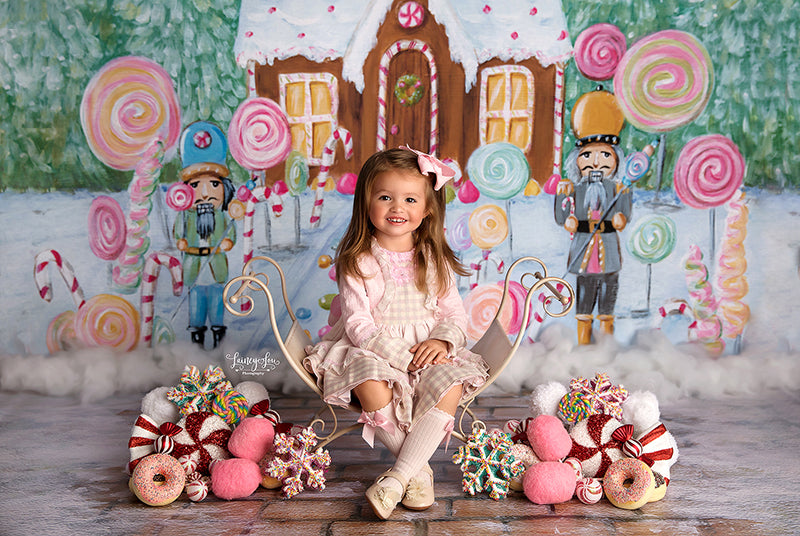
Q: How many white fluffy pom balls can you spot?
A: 4